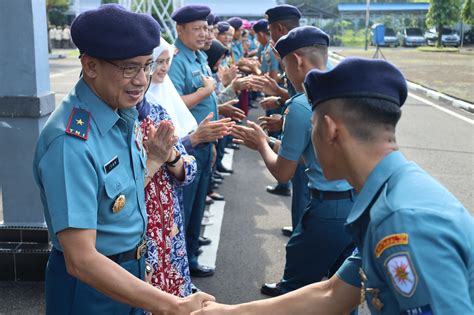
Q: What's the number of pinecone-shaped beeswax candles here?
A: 0